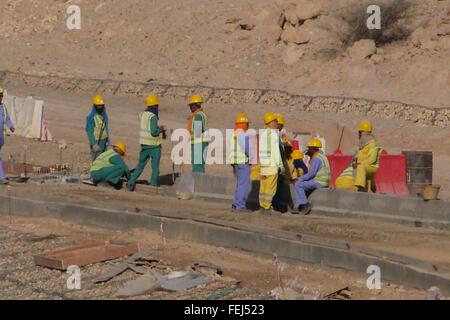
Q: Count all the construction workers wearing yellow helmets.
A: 11